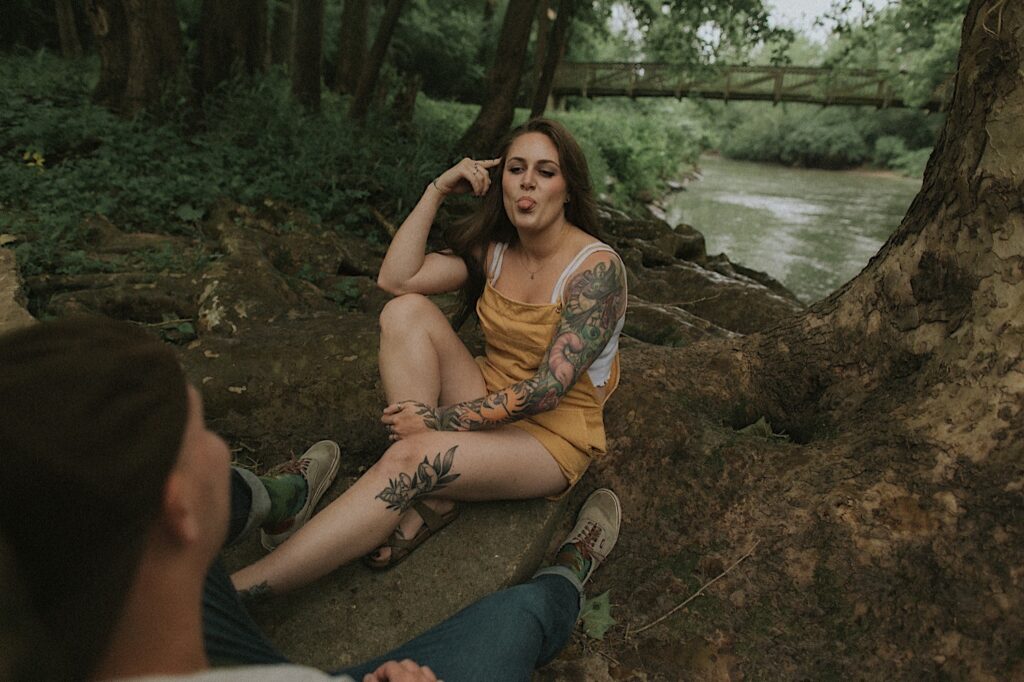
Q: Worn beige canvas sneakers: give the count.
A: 2